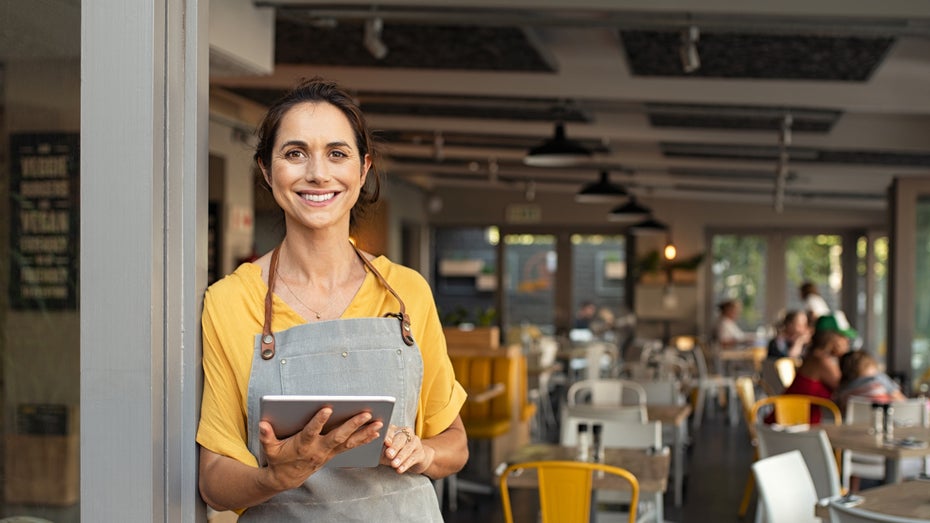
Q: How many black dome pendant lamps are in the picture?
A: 4